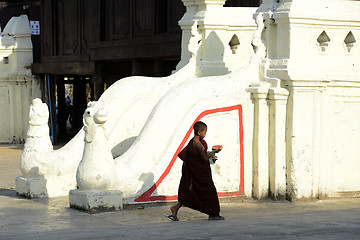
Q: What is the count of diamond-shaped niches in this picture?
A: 3